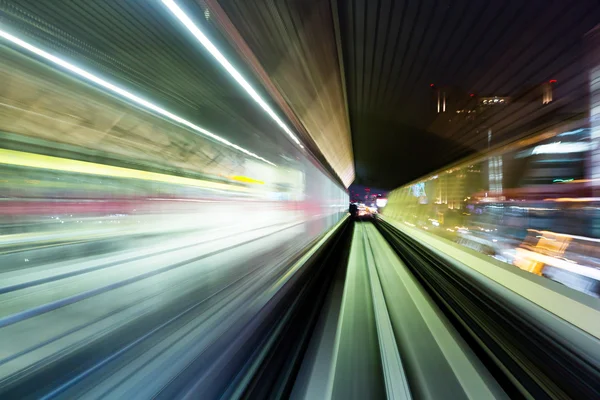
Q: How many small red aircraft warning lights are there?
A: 3